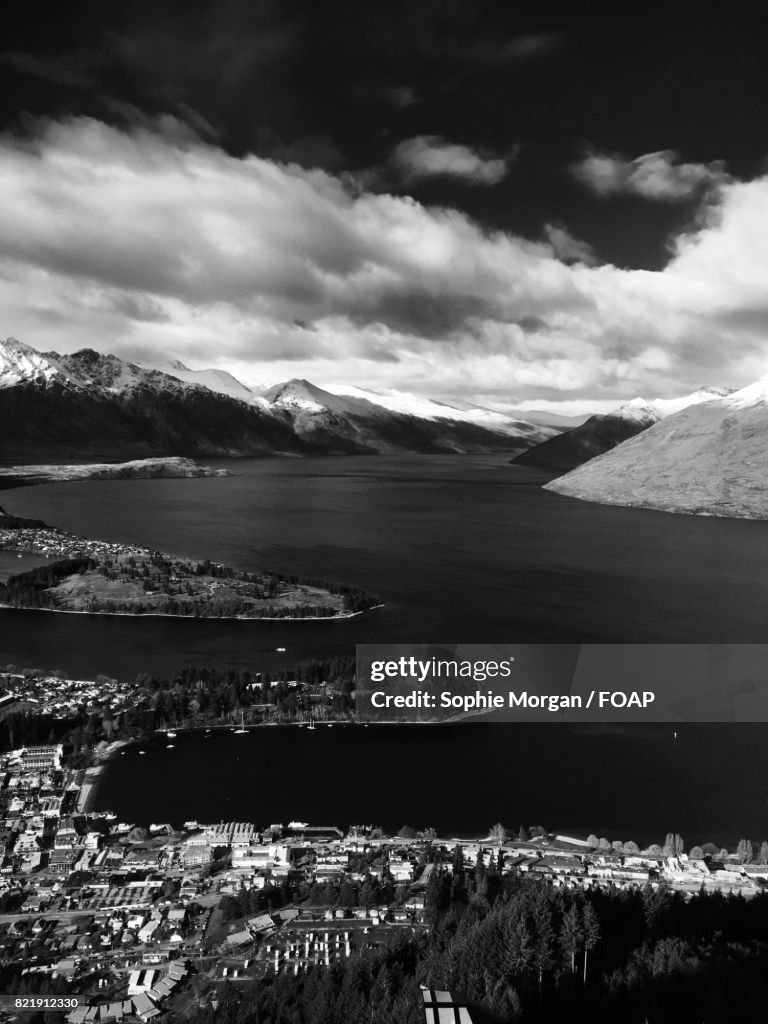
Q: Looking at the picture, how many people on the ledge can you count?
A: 0